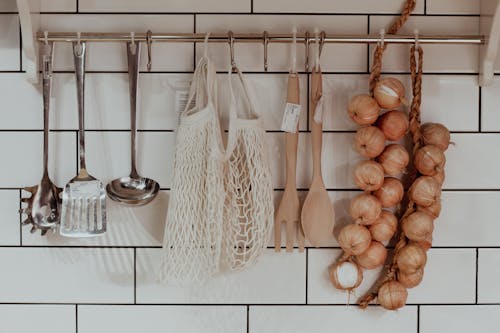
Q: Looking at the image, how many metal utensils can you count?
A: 3